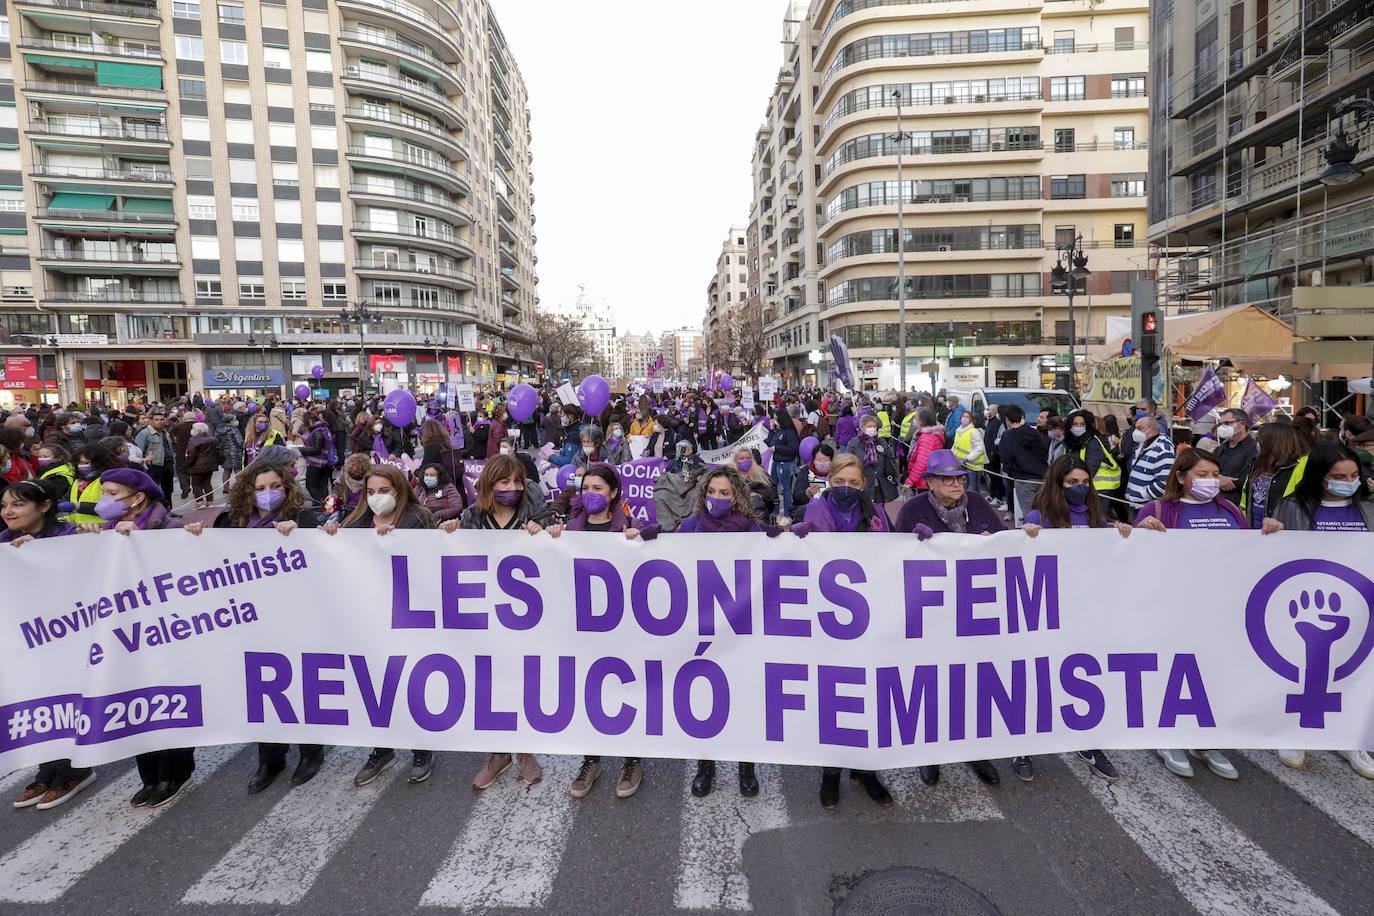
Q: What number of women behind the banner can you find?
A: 12